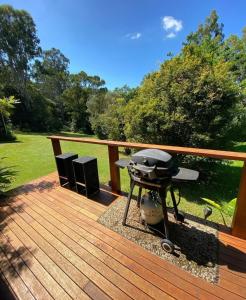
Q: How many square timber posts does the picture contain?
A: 3